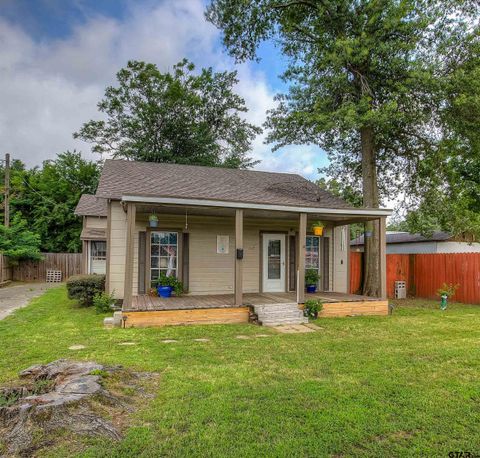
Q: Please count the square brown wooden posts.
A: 4